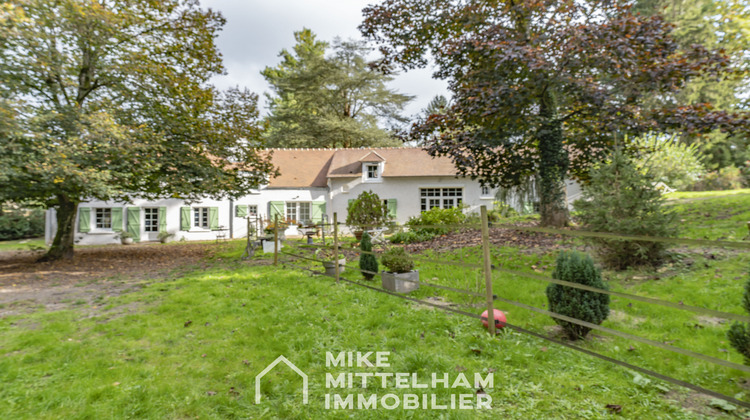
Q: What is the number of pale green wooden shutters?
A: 11